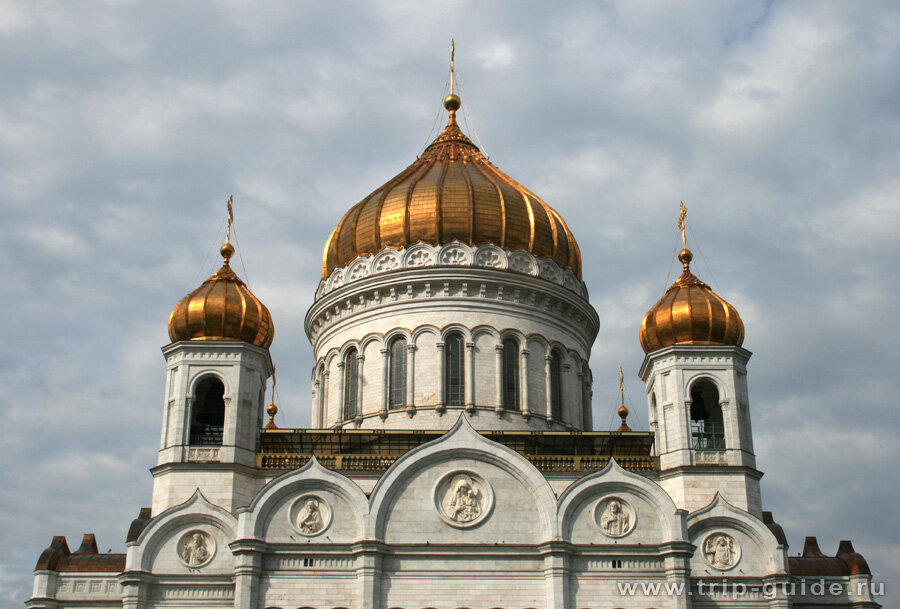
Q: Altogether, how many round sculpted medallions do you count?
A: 5